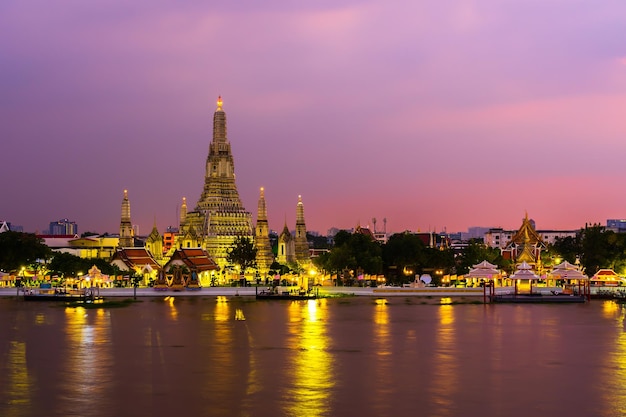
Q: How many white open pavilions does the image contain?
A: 3